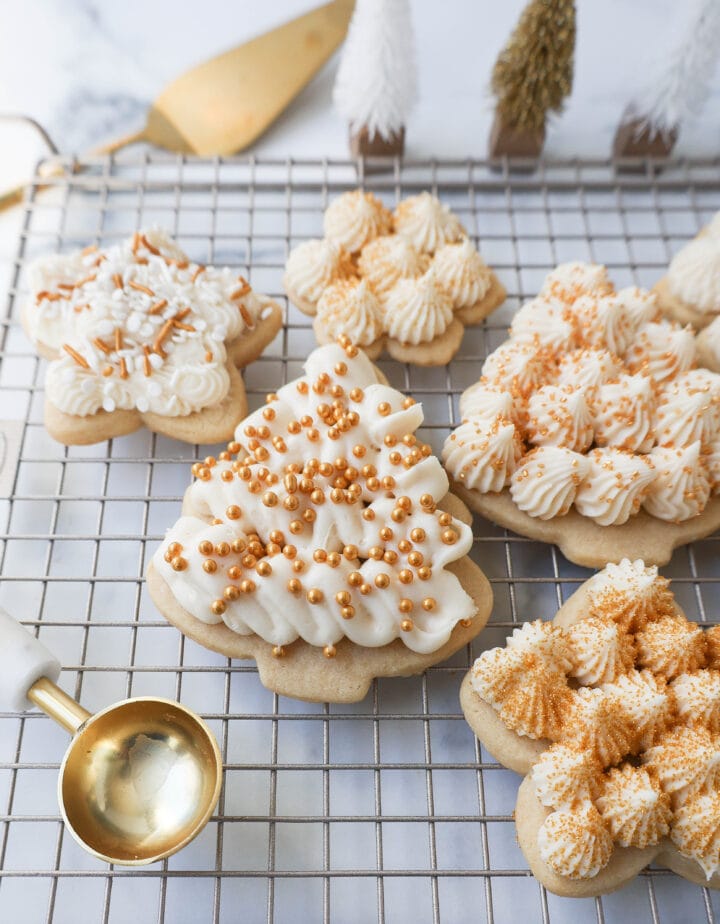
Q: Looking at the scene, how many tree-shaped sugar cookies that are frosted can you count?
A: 2